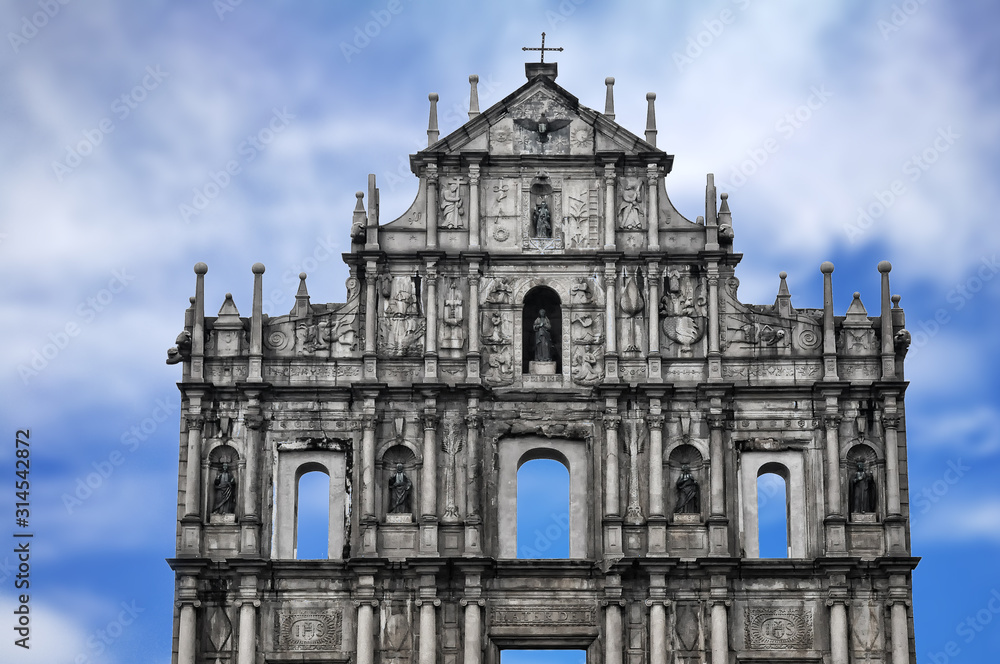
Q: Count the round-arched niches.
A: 6